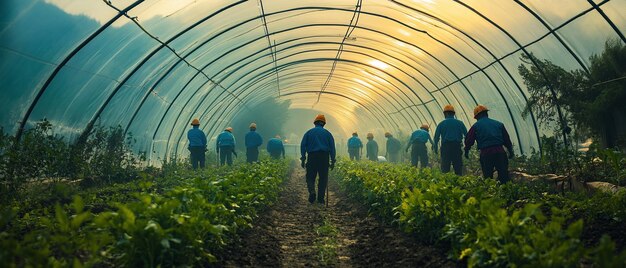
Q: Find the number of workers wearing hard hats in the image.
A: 11